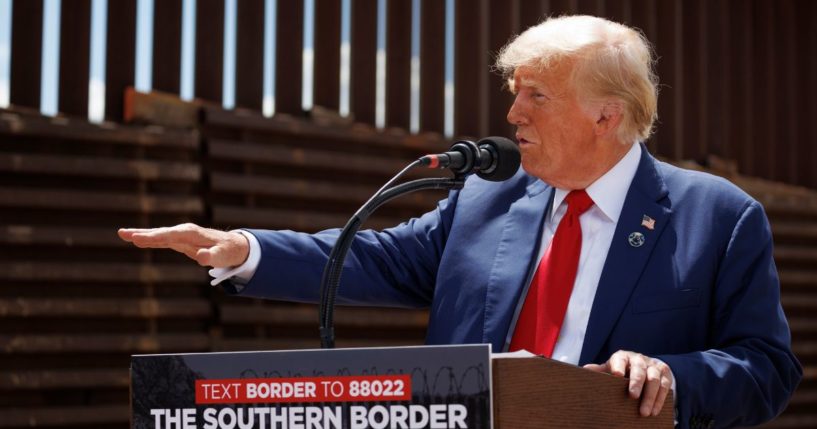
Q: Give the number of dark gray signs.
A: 1